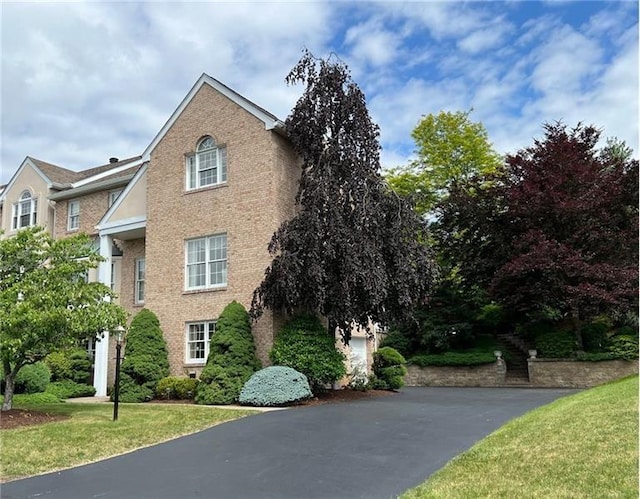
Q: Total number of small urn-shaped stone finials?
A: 2